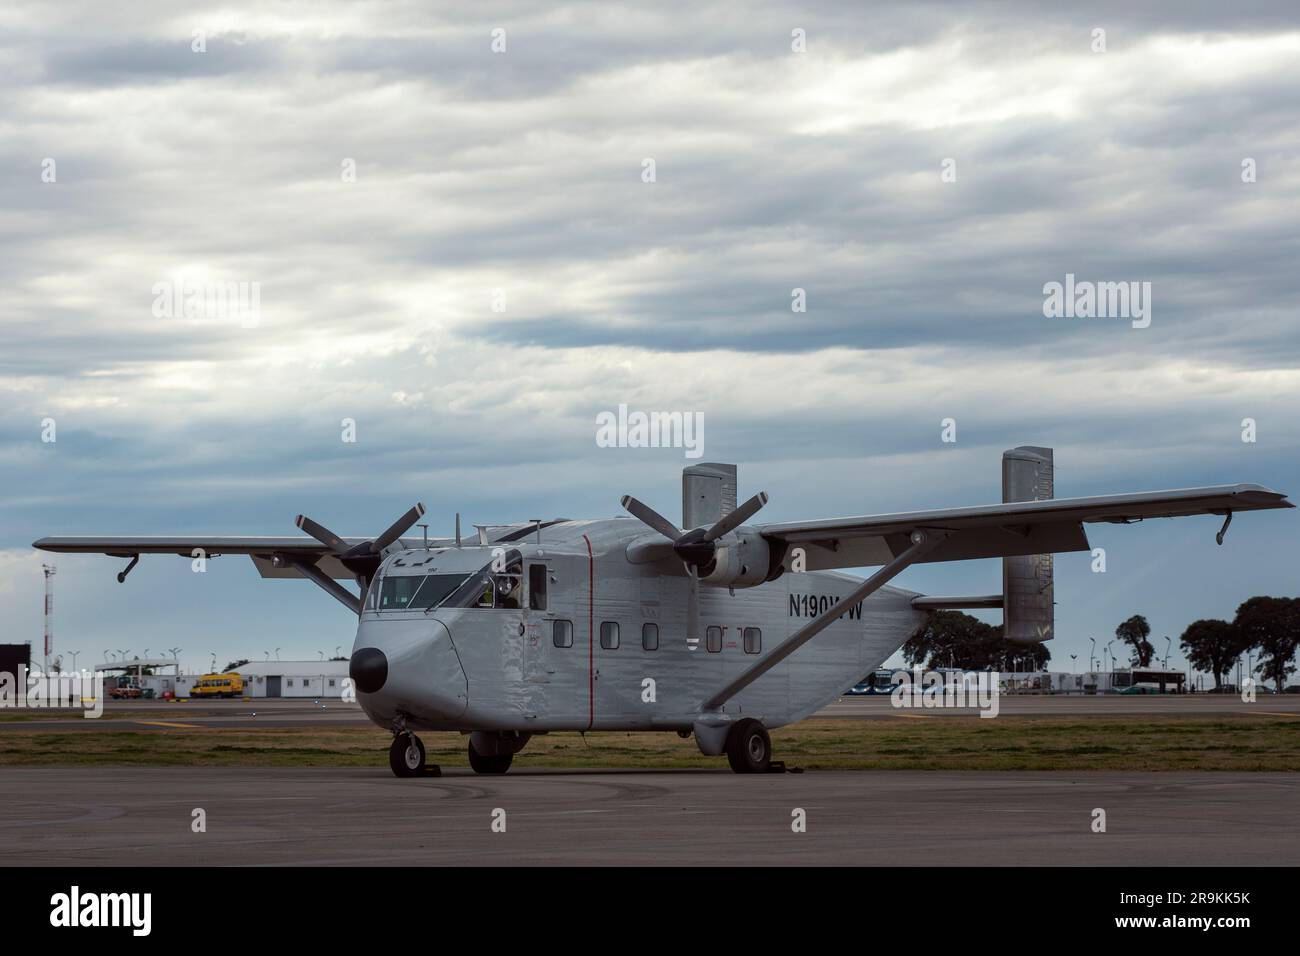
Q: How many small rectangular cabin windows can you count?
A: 5